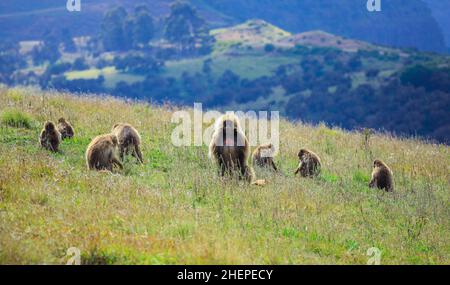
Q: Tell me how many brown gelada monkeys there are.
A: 8